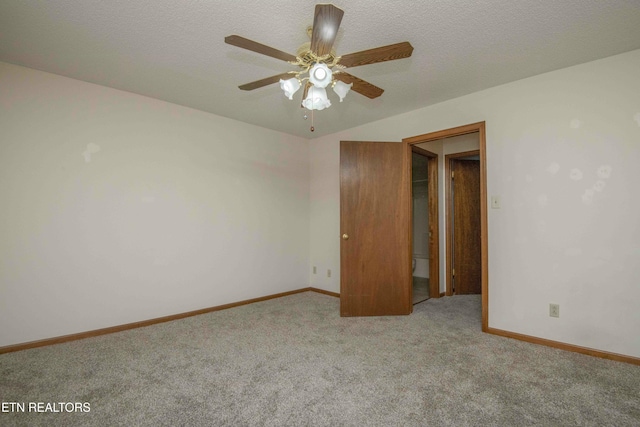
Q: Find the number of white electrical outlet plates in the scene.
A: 3